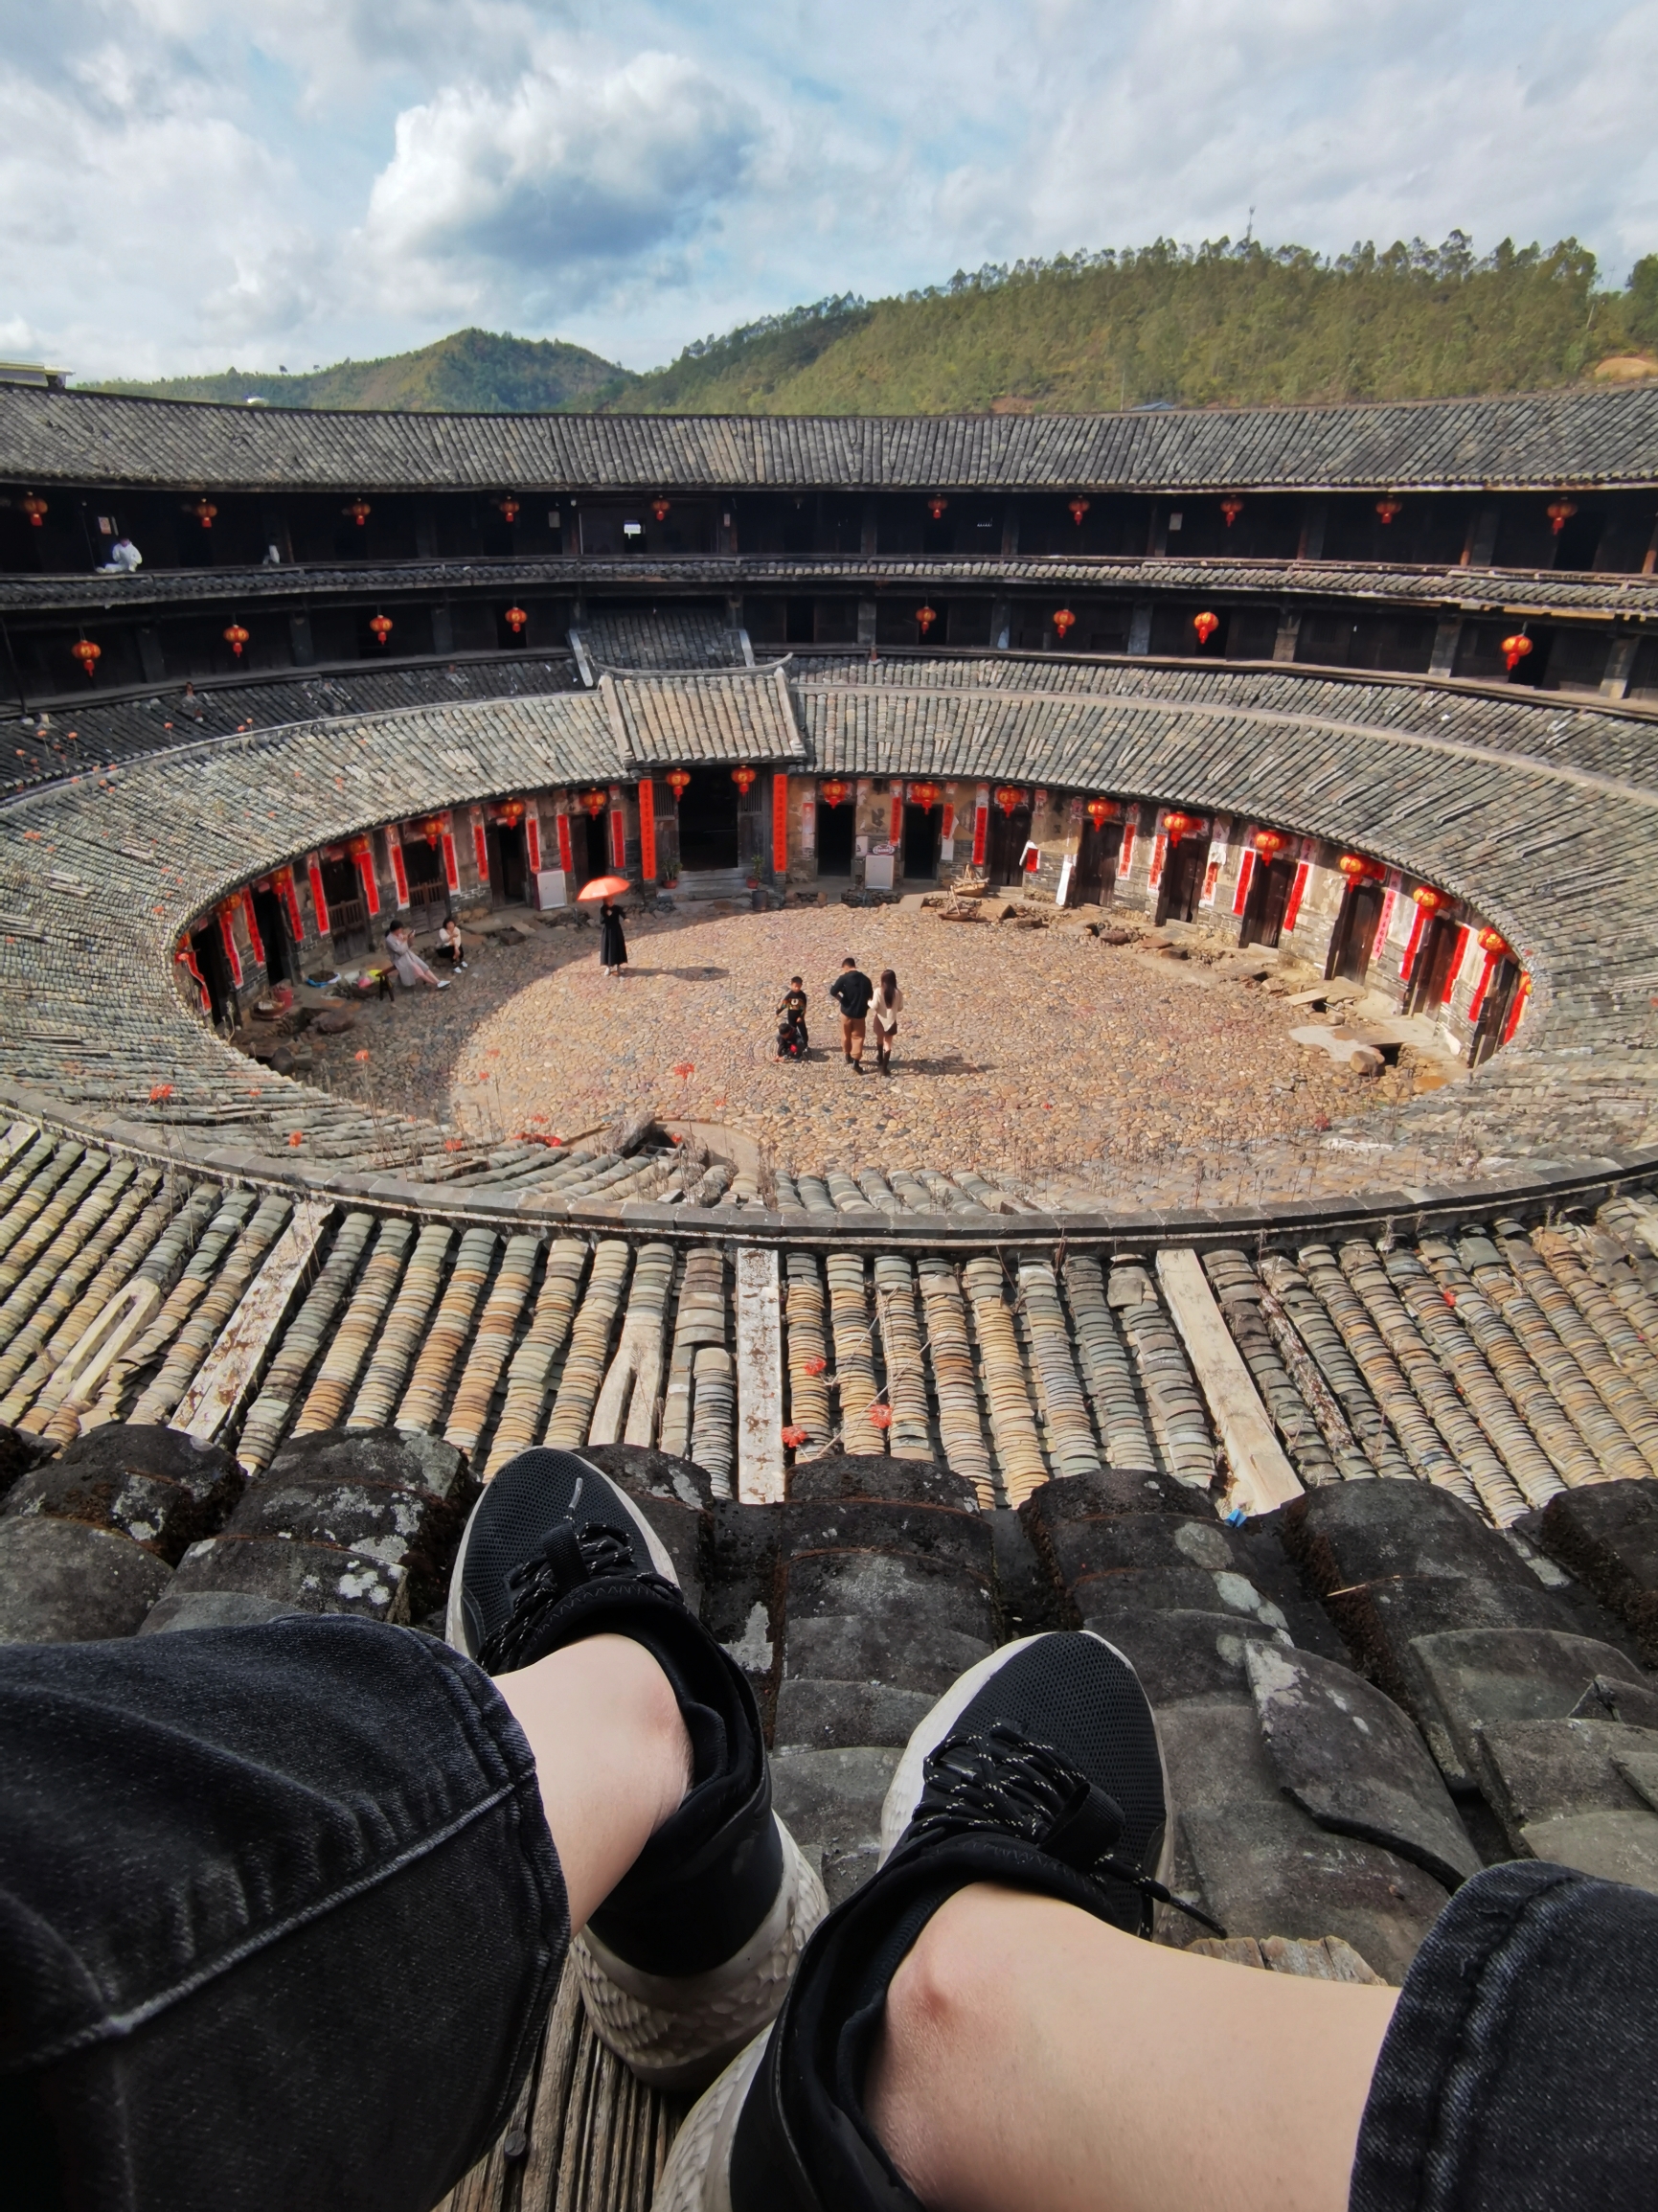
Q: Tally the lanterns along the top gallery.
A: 10